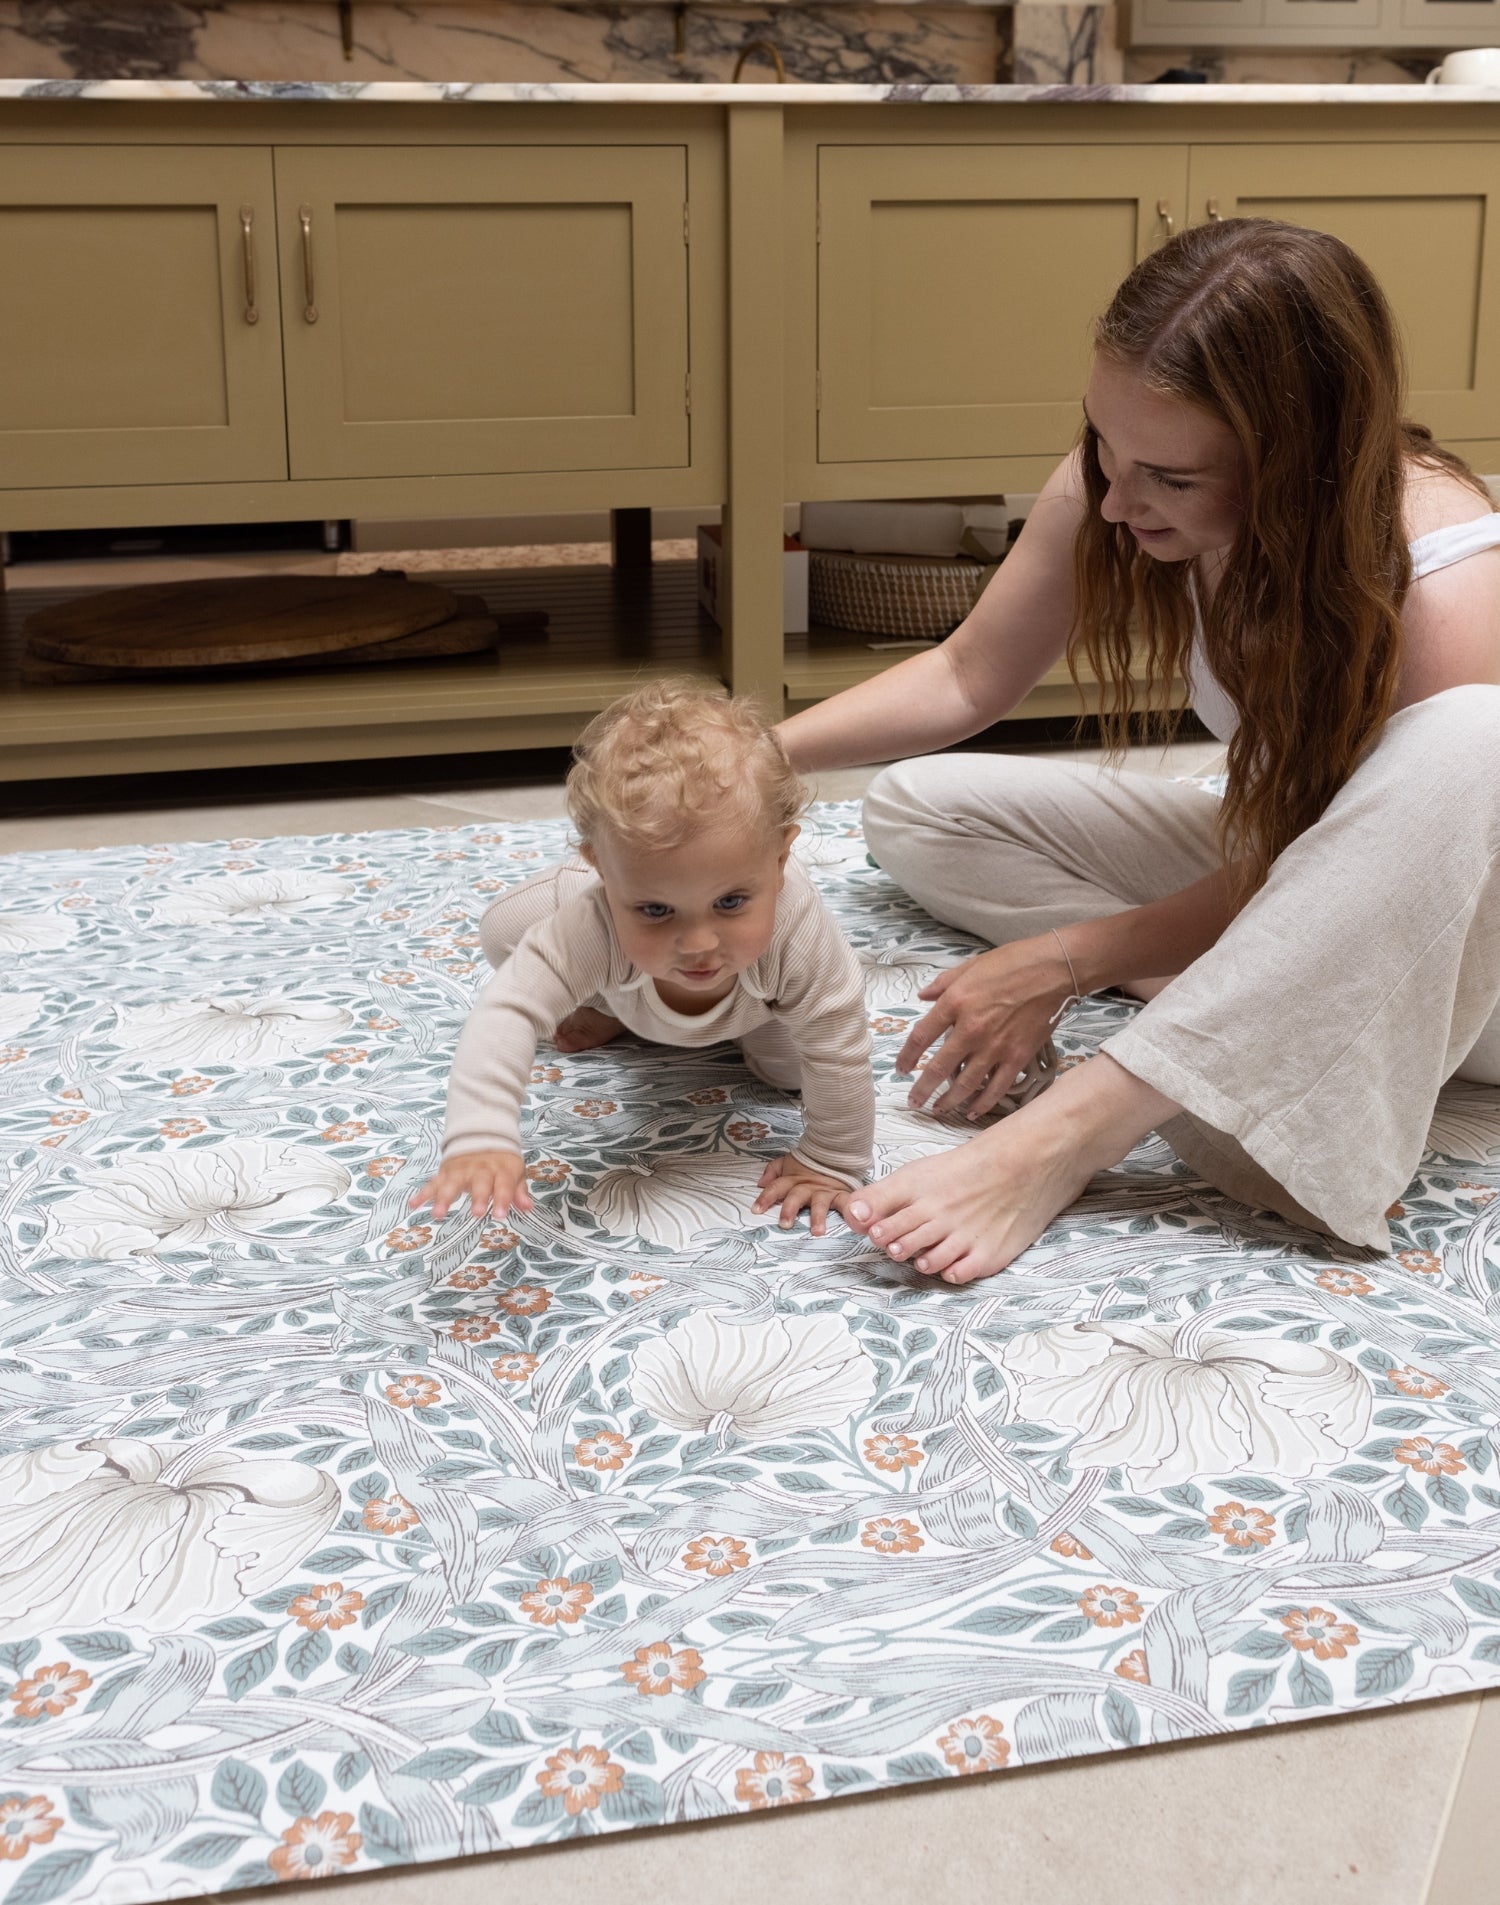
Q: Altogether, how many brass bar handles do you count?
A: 4